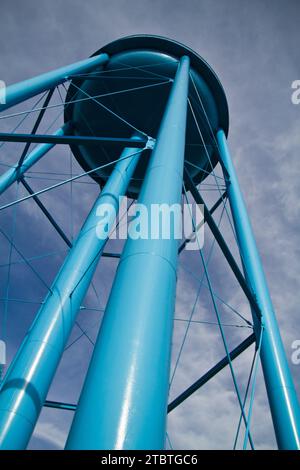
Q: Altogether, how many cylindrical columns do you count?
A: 5